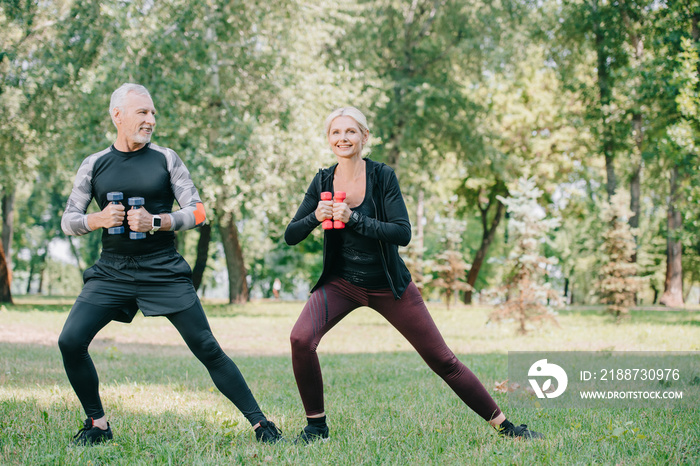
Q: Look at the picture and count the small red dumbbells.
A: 2